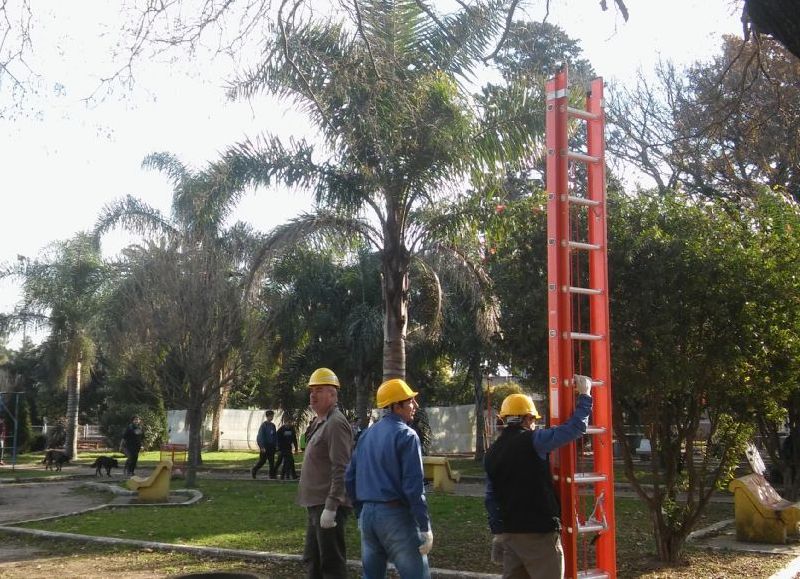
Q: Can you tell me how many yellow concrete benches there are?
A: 3